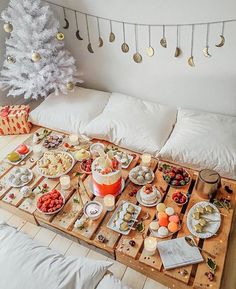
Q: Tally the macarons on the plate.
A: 8